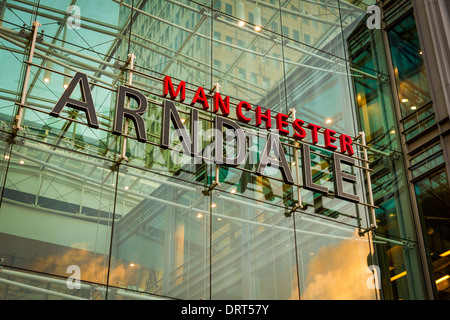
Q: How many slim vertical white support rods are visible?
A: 5